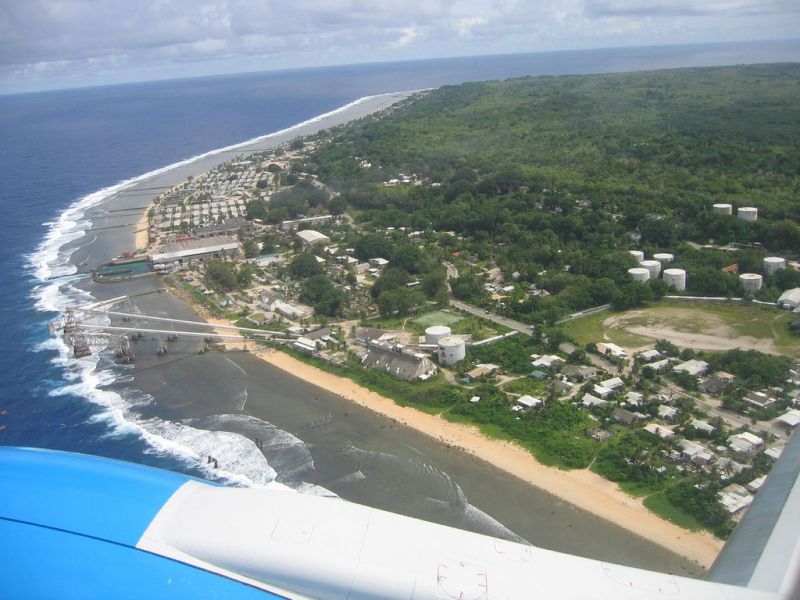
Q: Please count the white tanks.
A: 11